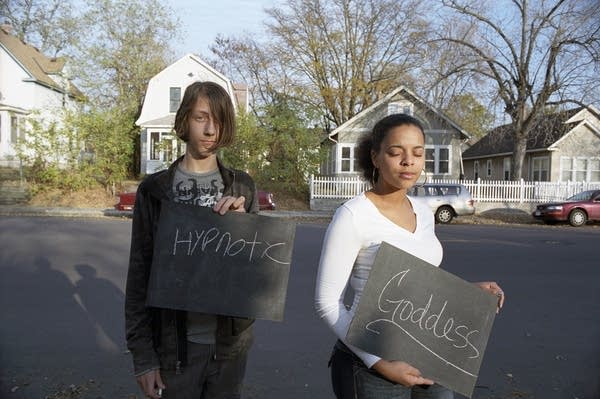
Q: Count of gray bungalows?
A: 2